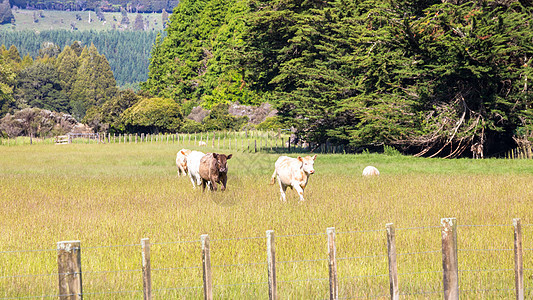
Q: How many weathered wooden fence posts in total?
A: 8